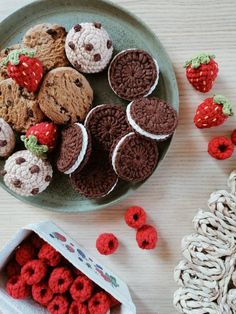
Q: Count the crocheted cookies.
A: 9